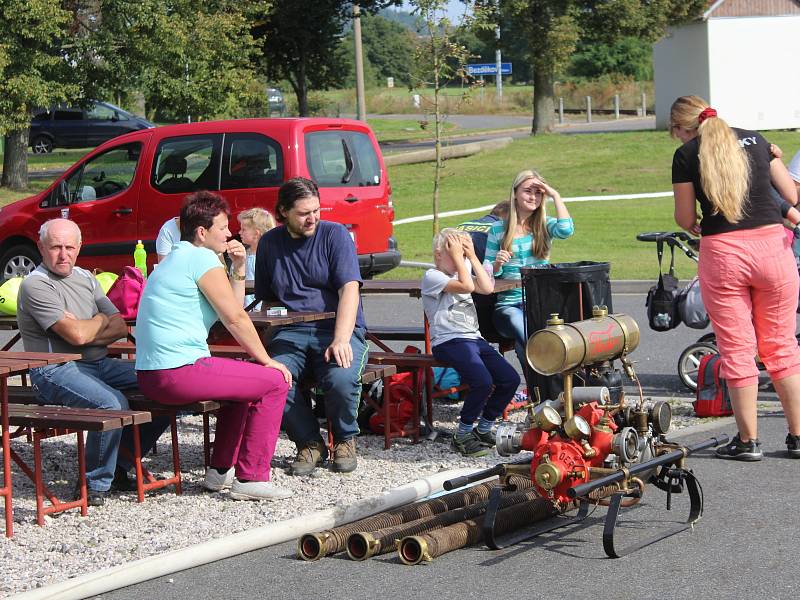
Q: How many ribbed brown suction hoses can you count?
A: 3